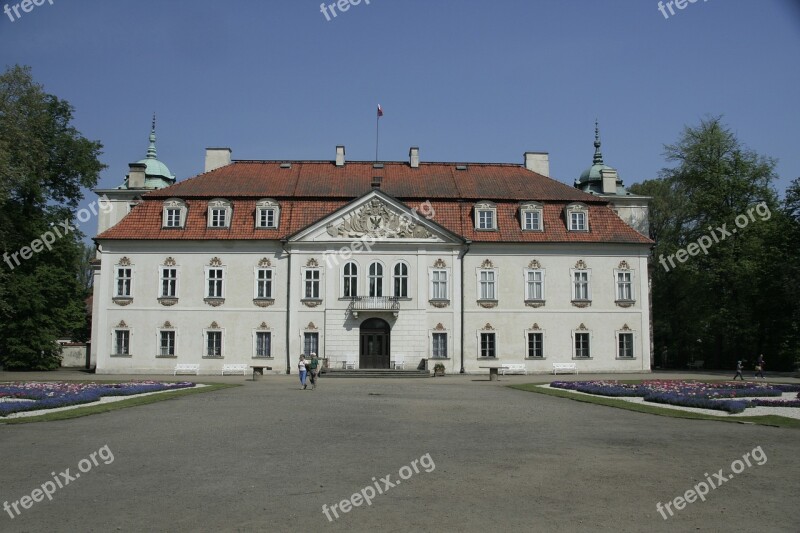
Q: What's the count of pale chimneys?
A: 6